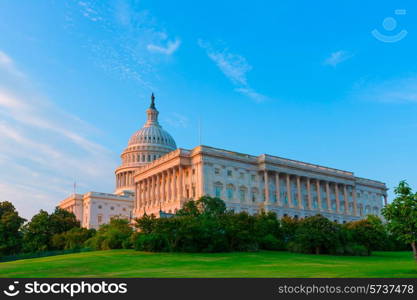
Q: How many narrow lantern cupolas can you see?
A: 1